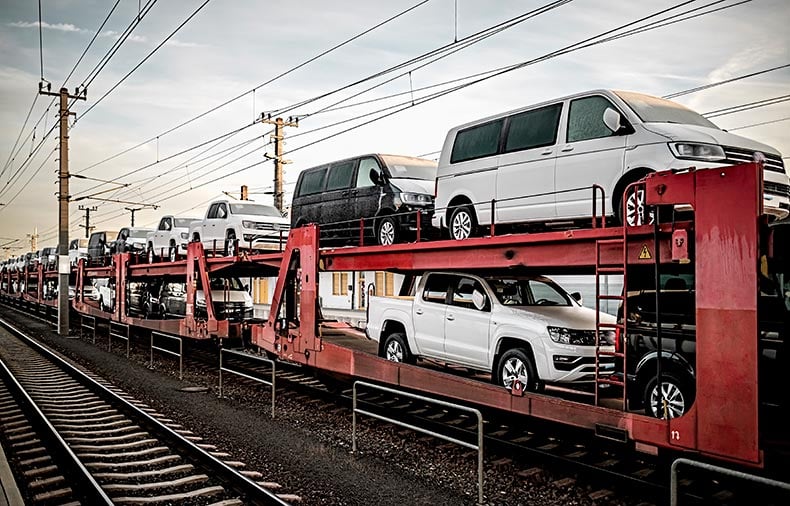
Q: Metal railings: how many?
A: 6